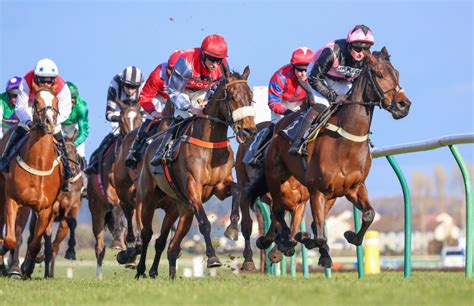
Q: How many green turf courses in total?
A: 1